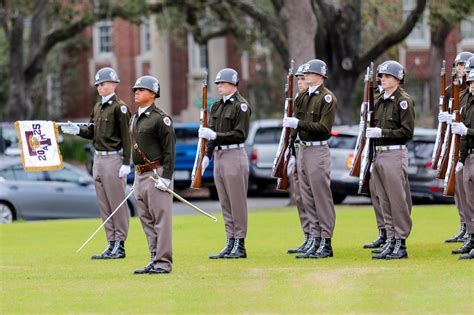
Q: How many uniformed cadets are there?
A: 10